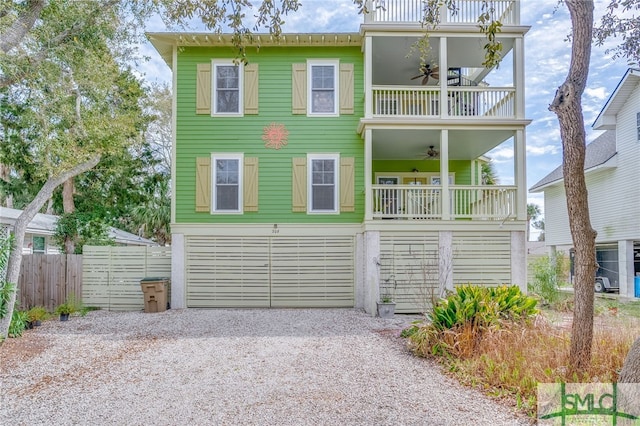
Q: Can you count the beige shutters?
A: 8